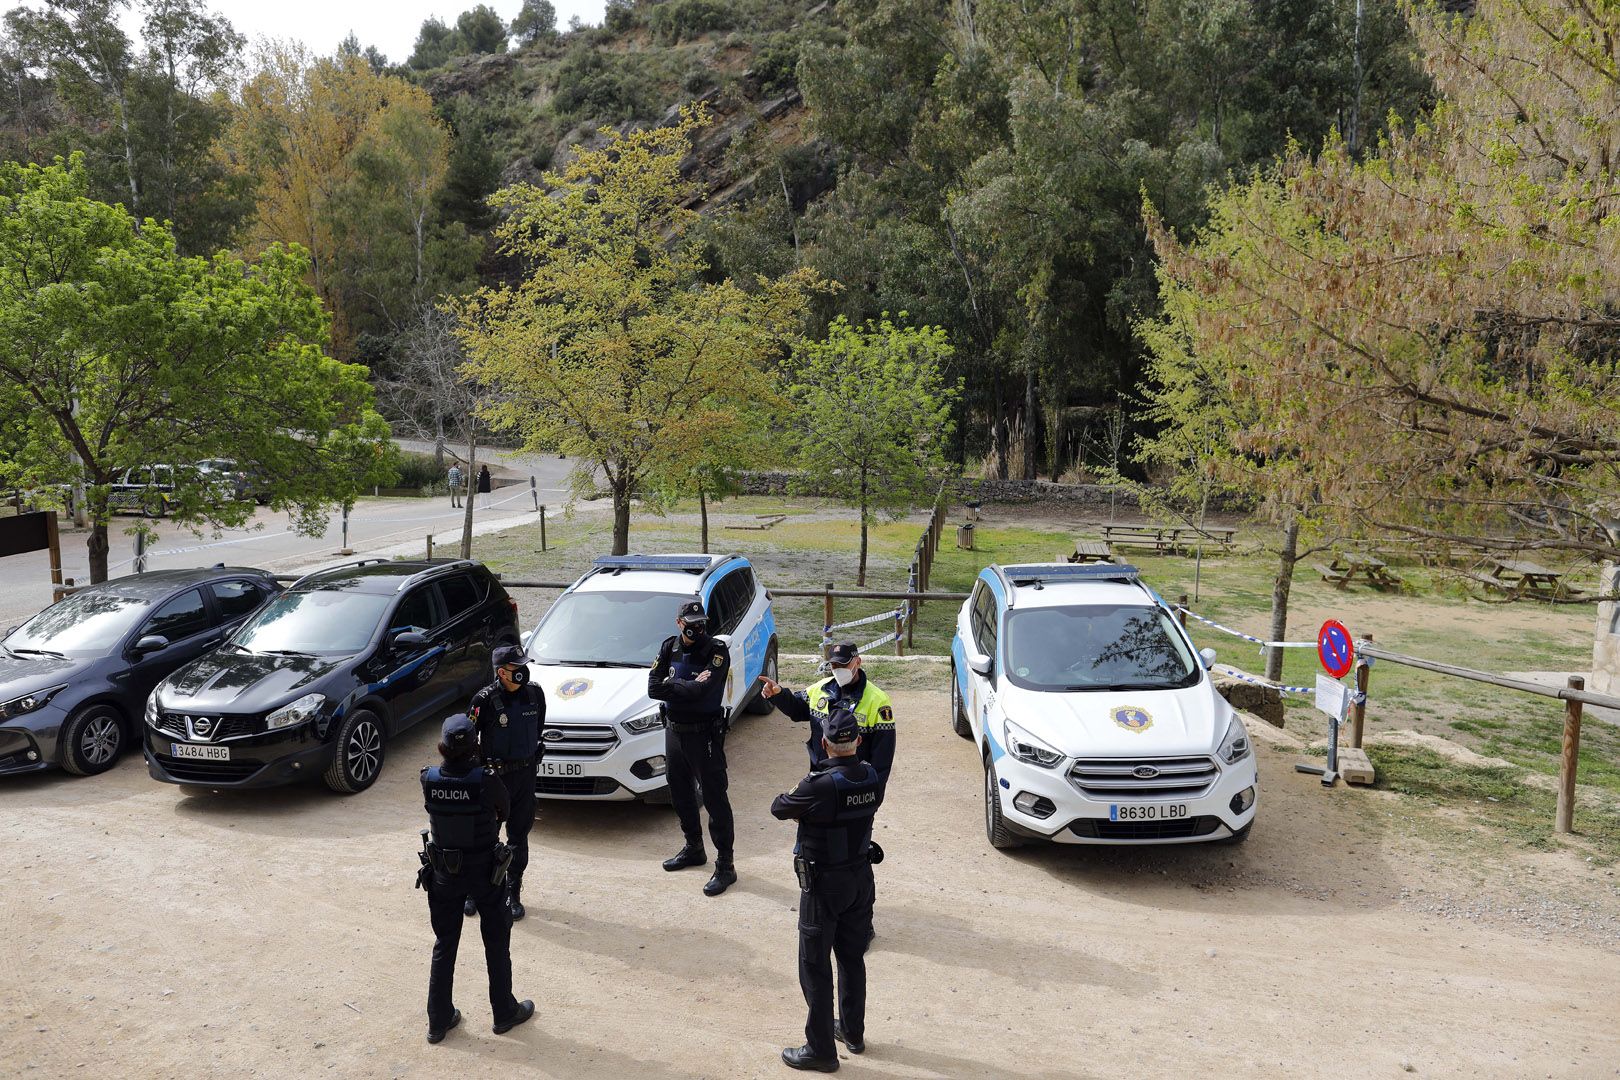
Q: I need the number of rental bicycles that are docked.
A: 0